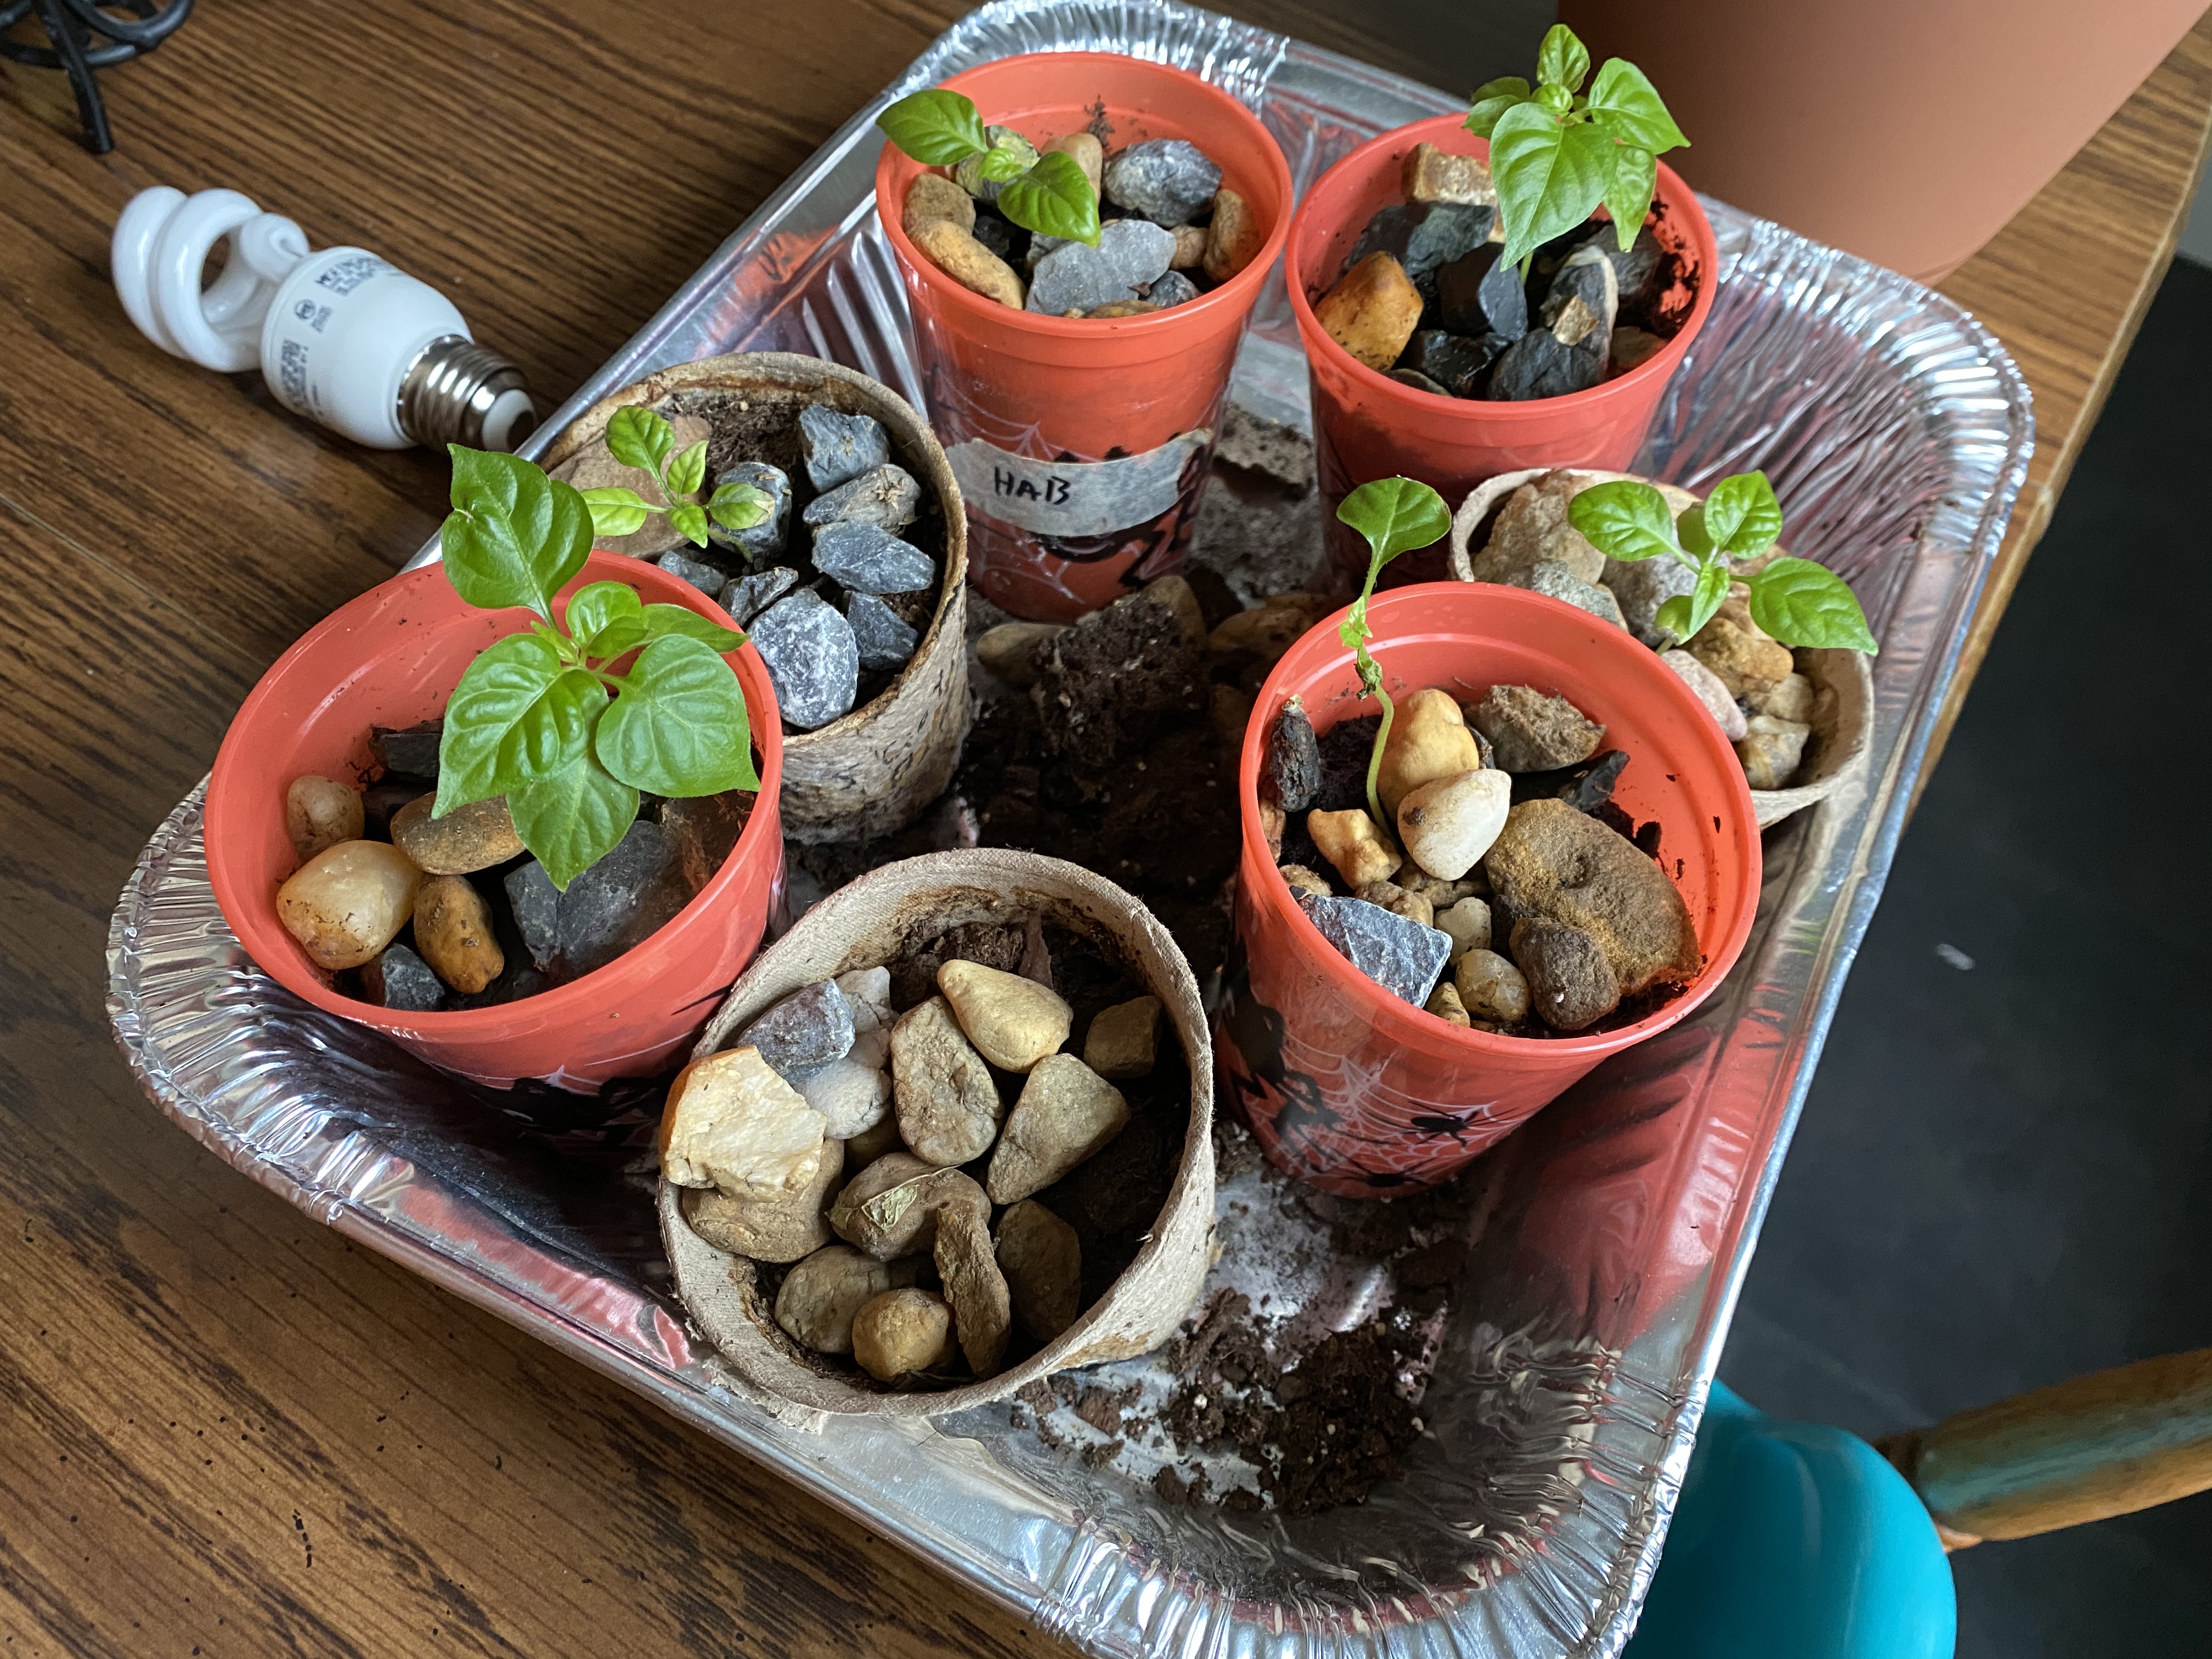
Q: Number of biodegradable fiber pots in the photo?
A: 3